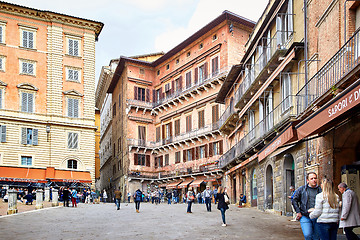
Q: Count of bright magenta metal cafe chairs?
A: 0